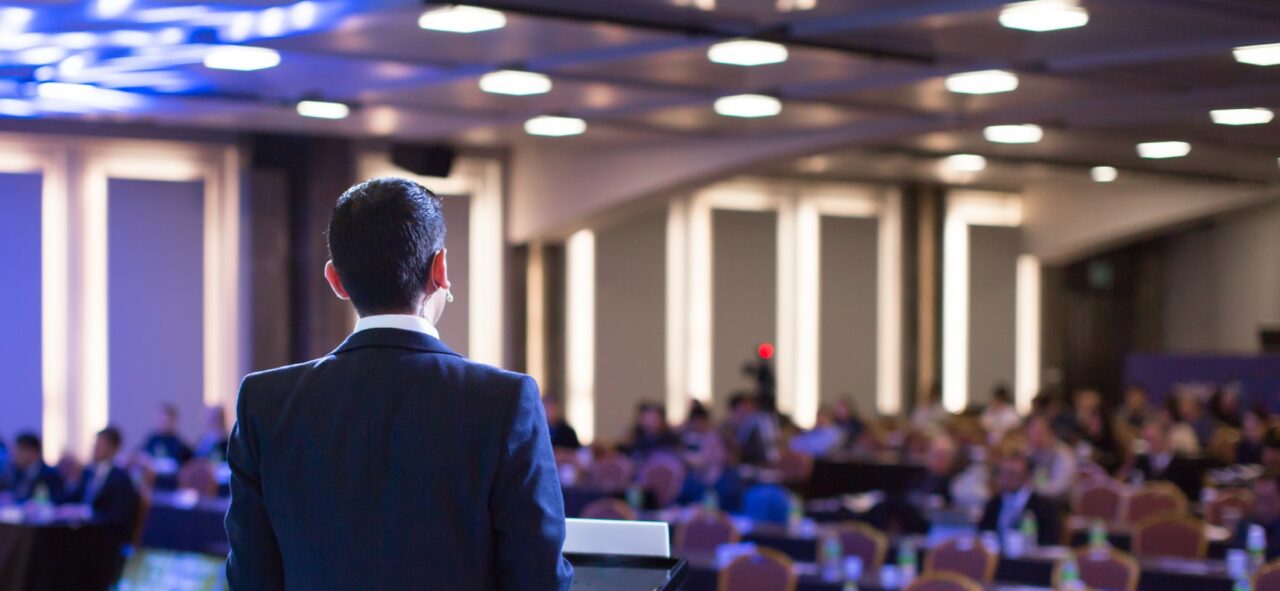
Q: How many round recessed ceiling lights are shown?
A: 15